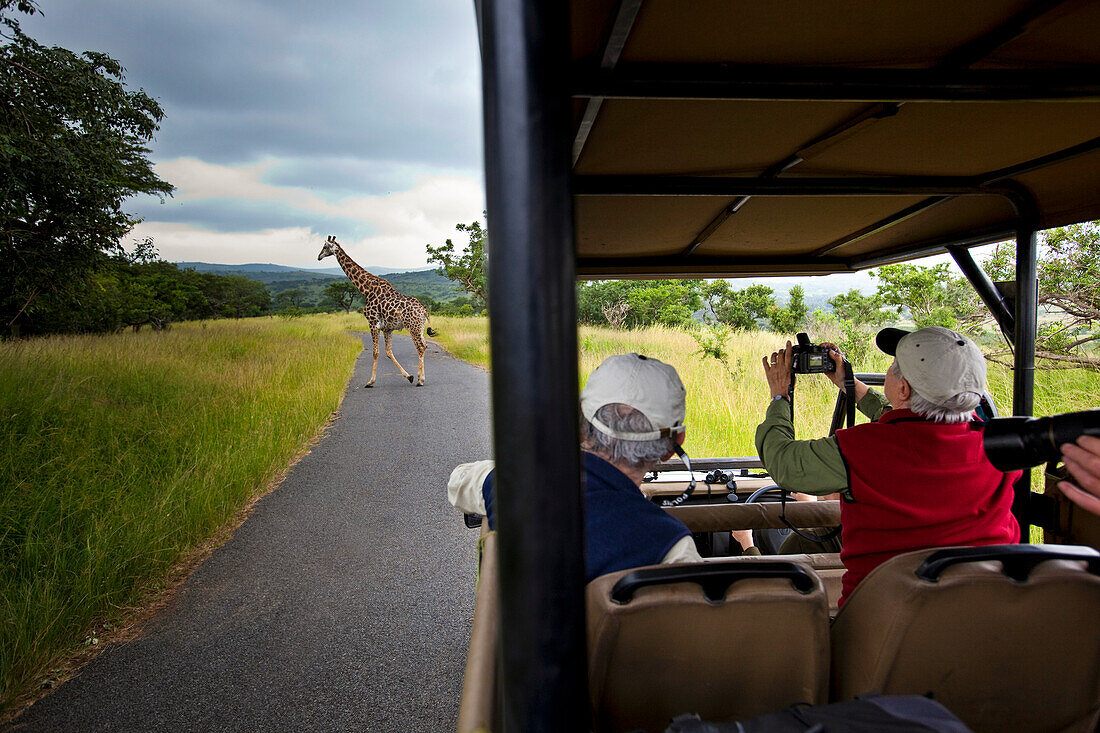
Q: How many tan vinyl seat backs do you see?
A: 2